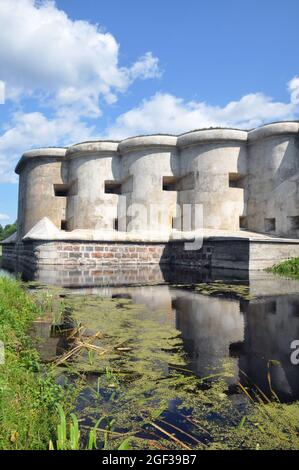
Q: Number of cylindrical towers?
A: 5